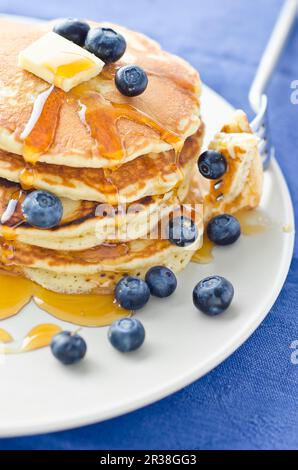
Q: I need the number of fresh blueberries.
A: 12